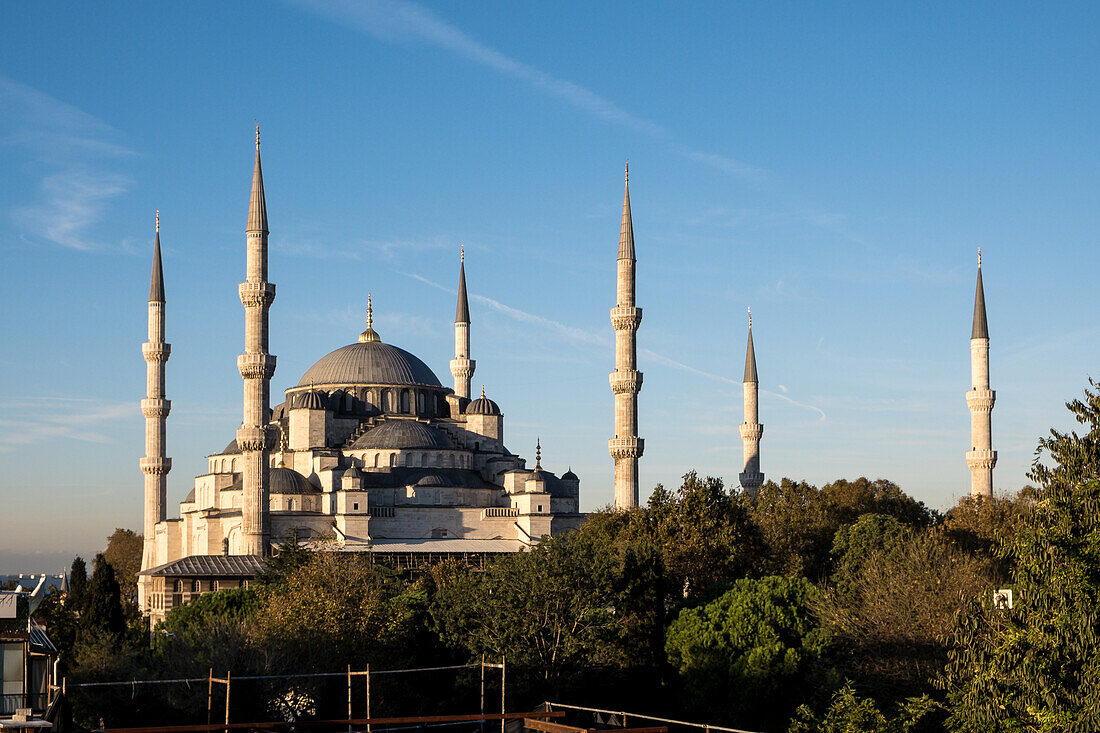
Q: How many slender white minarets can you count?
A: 6